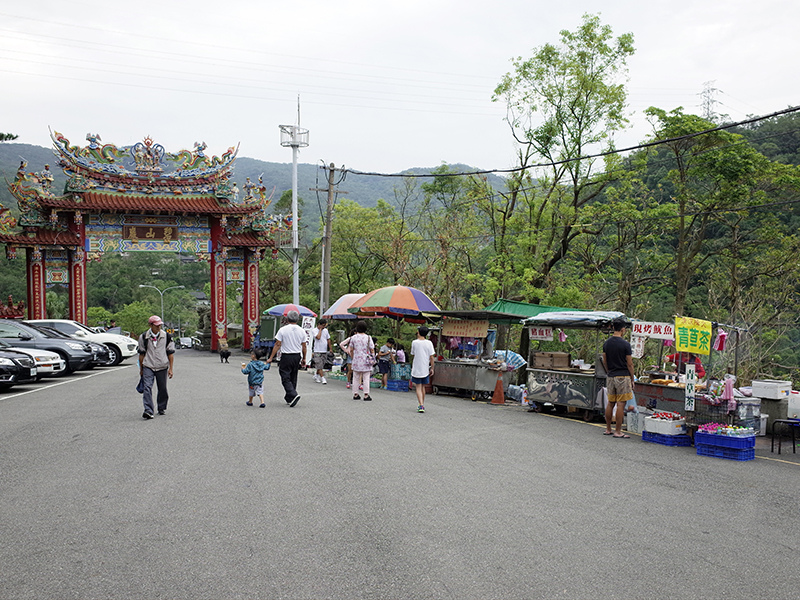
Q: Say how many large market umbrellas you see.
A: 3